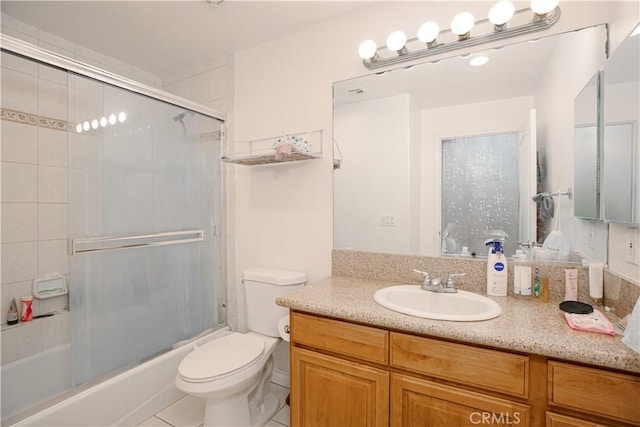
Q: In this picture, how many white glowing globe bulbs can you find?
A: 6